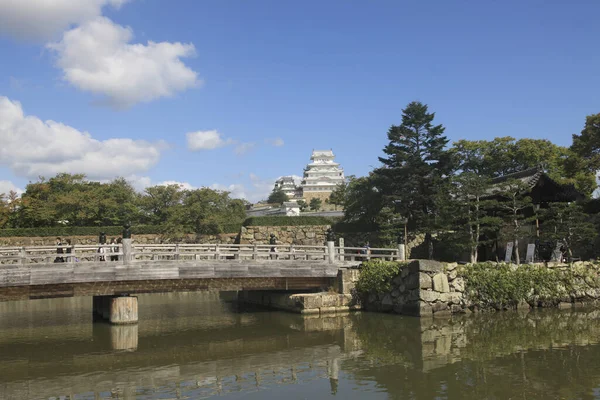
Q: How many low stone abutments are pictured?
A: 1